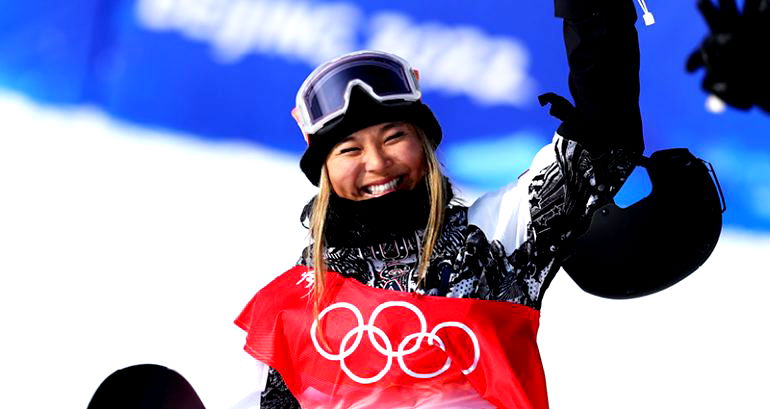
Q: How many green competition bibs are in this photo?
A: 0